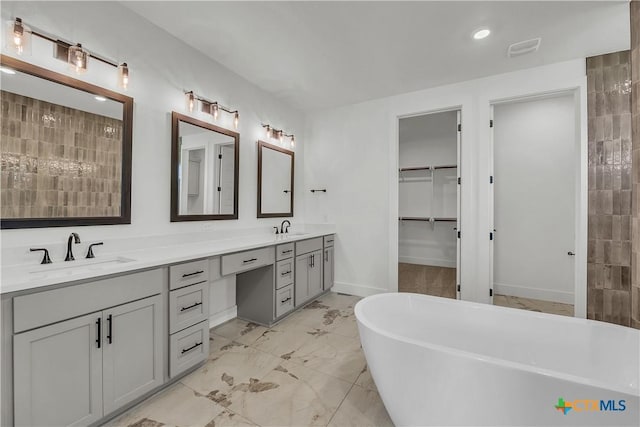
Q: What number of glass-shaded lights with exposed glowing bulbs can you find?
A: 9